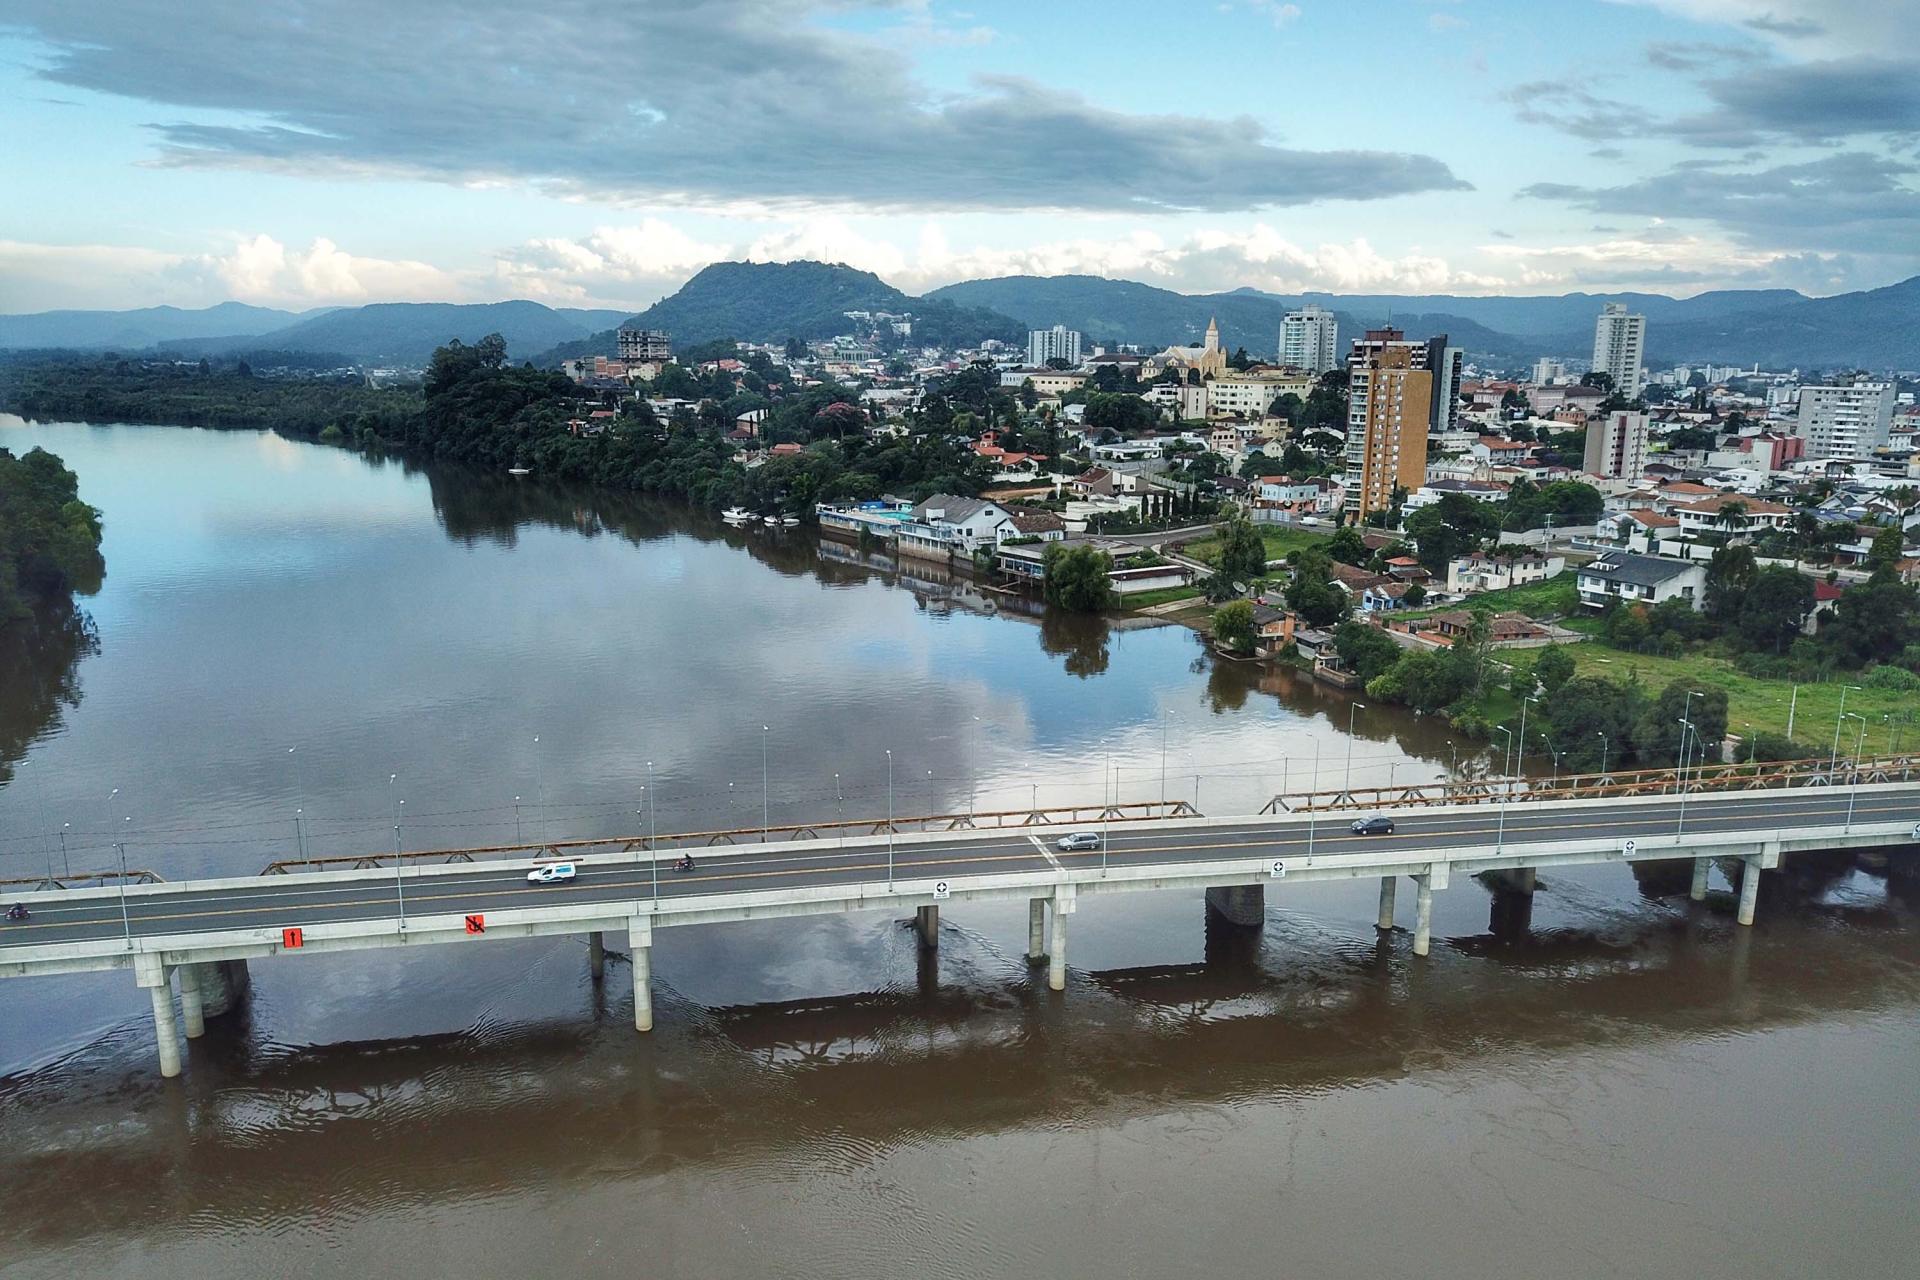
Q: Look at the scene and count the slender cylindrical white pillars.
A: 9